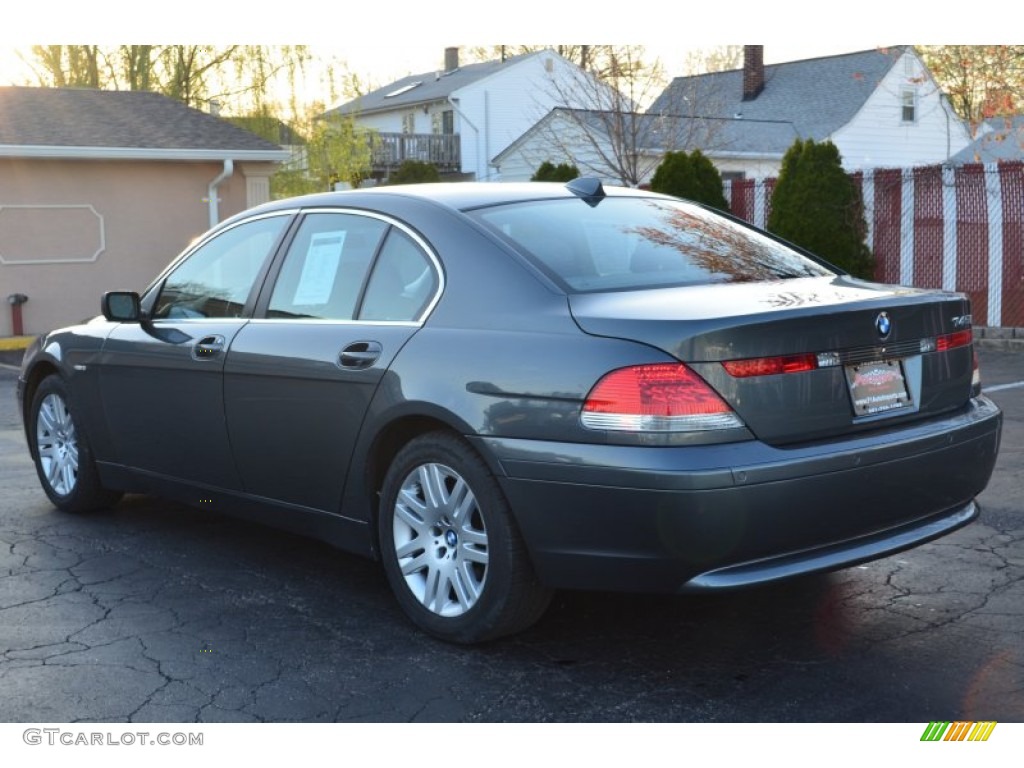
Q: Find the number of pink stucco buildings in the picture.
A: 1